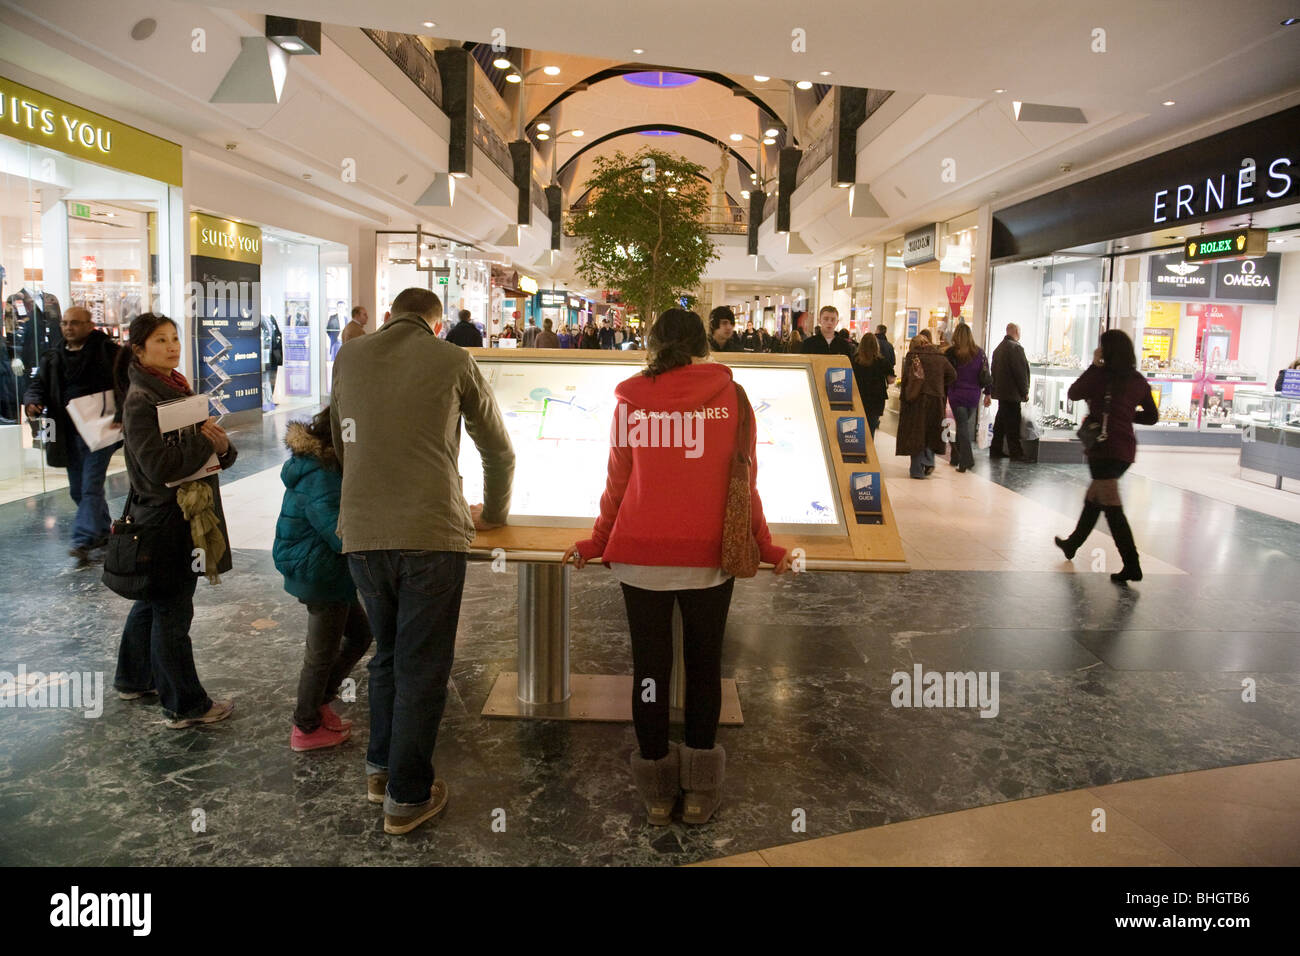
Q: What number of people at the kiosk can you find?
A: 4